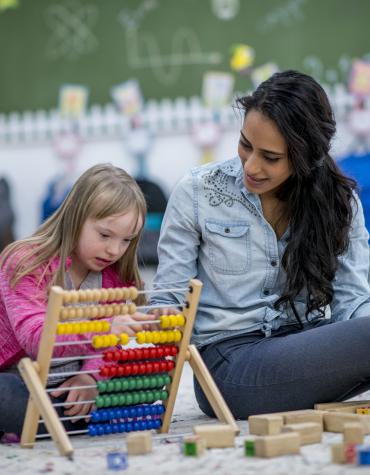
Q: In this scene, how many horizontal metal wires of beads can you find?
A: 10